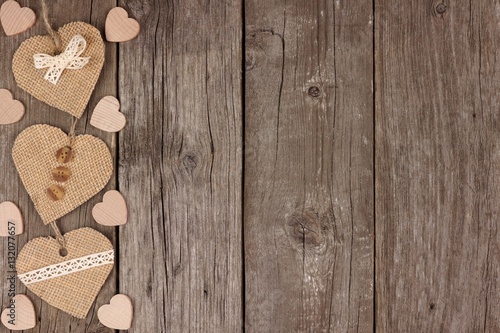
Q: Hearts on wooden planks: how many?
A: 11